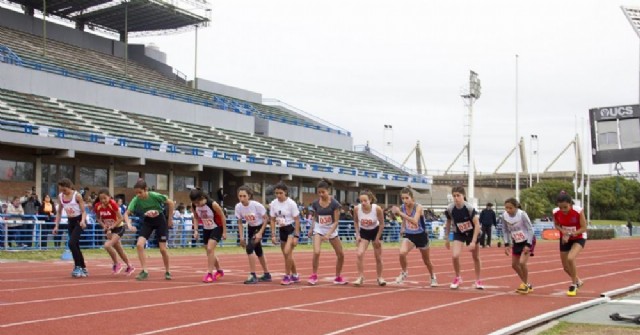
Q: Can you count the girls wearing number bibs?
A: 12